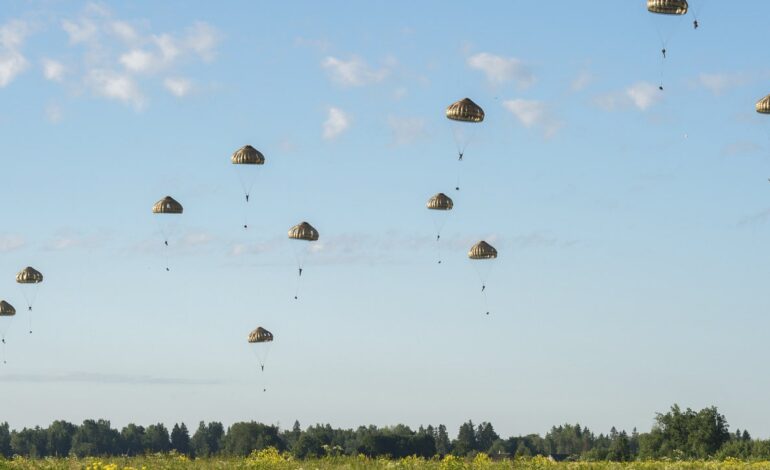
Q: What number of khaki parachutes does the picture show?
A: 11